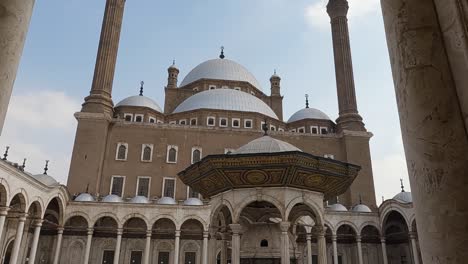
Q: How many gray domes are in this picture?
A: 14